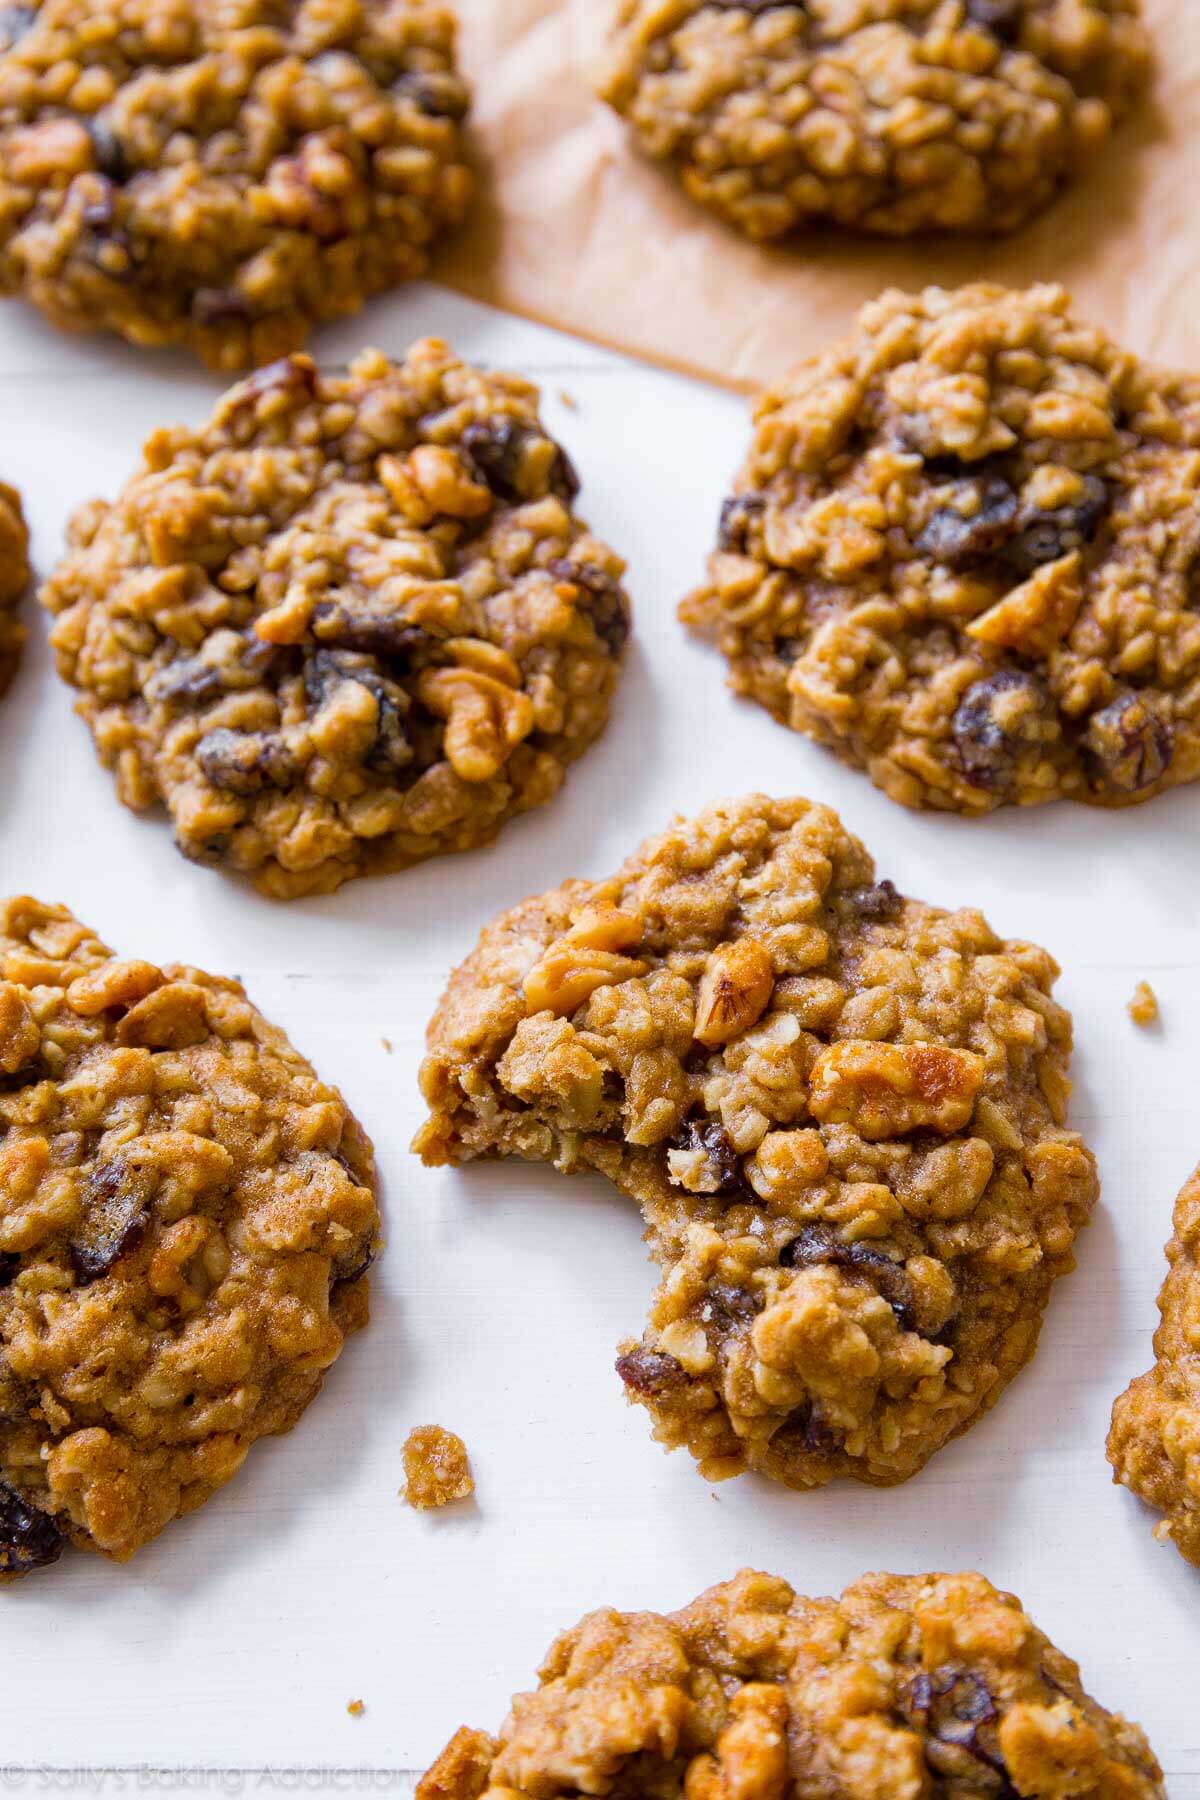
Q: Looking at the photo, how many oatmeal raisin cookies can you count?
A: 9